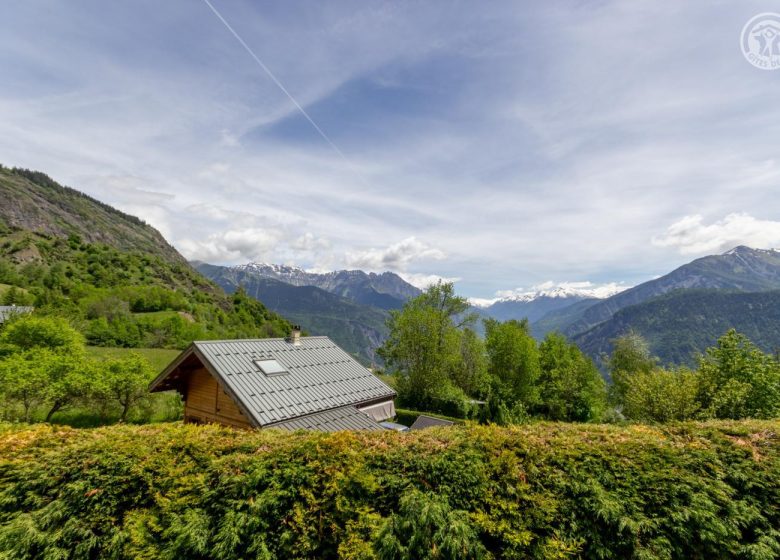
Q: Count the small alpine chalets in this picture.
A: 1